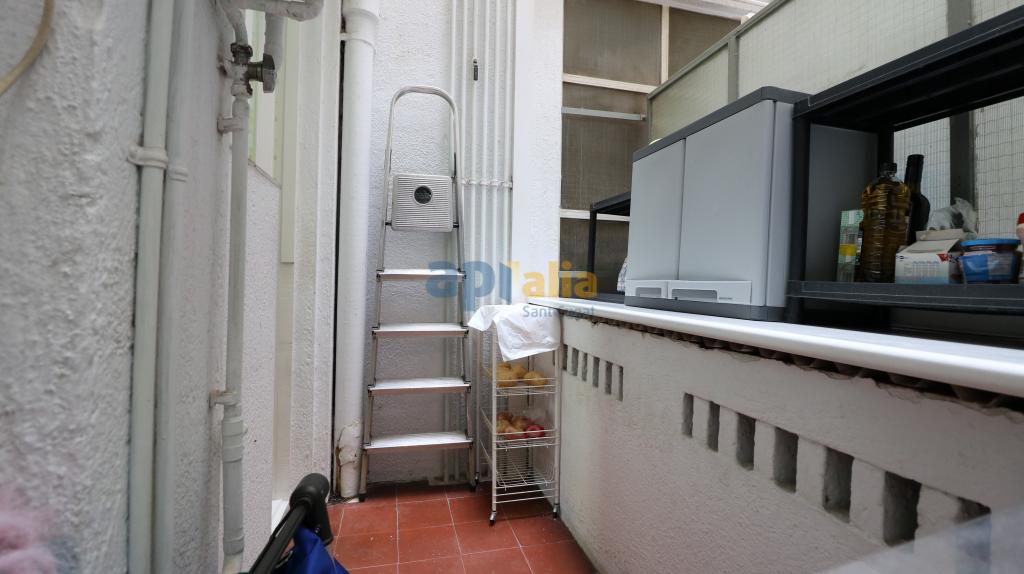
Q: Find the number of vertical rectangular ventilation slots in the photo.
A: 13